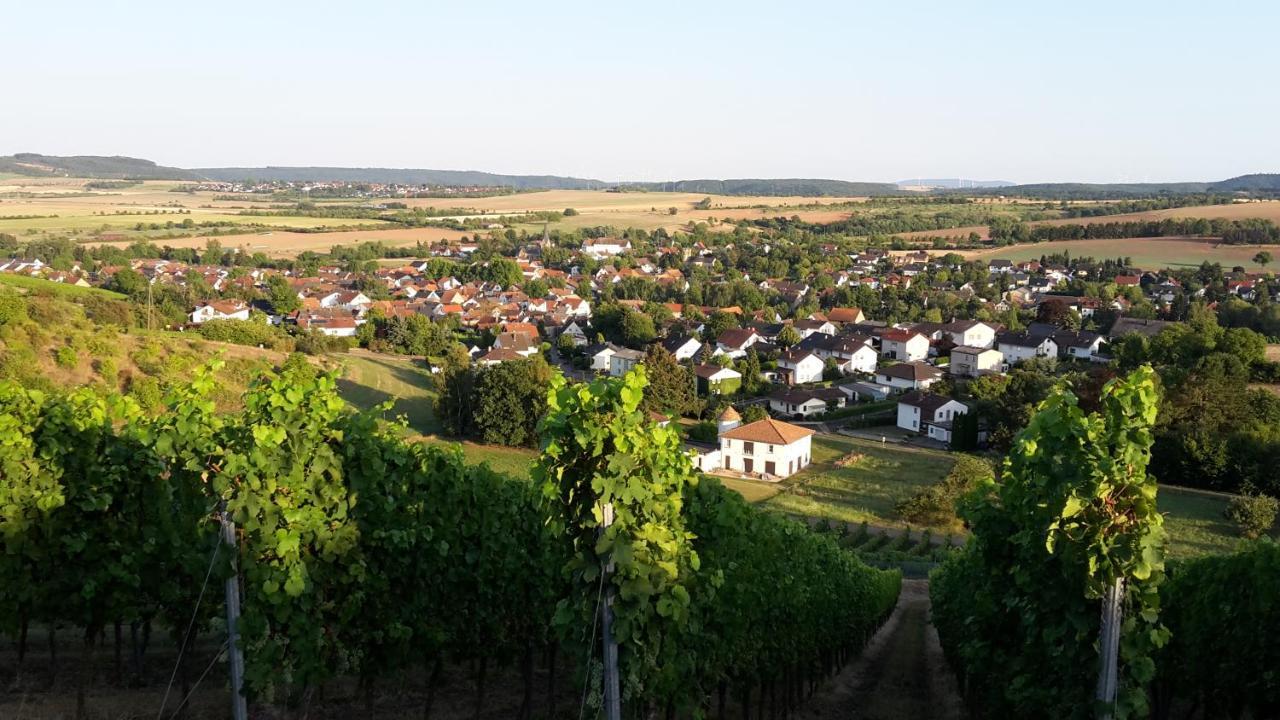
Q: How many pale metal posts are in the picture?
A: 3